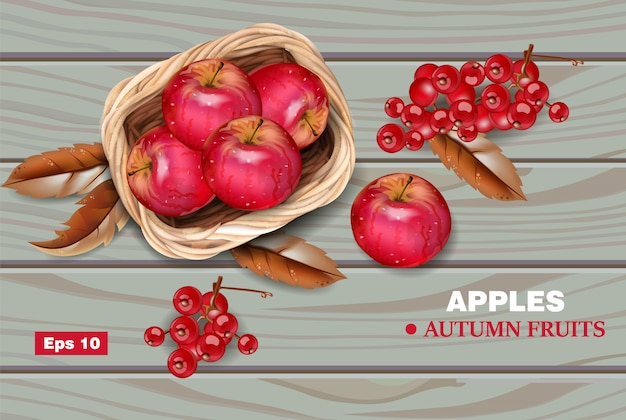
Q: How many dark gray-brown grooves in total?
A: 4